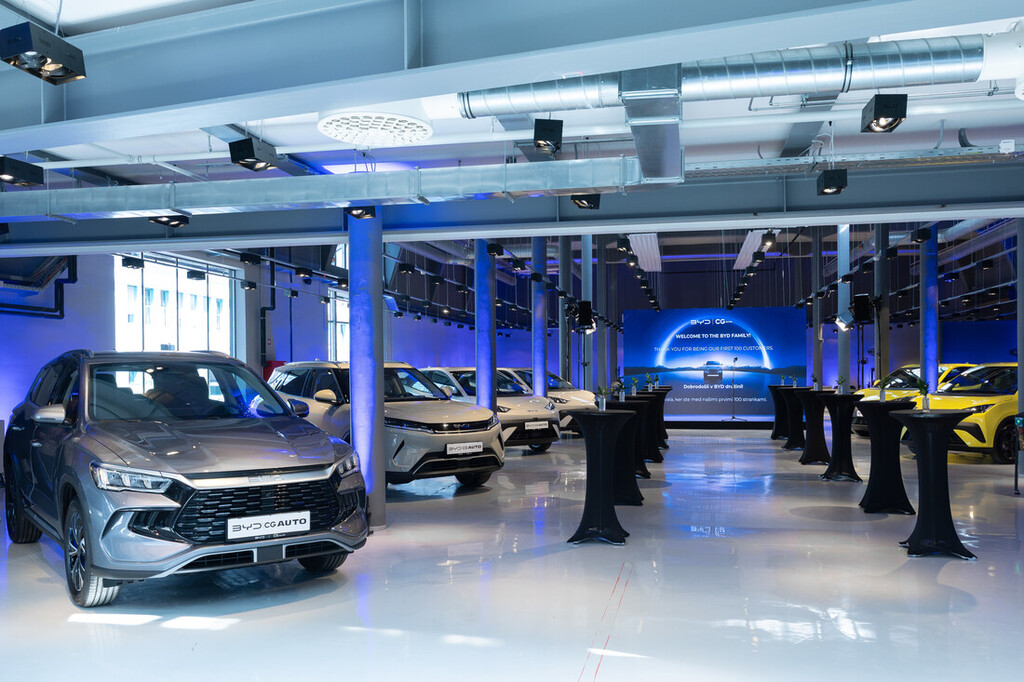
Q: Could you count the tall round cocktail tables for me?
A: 12